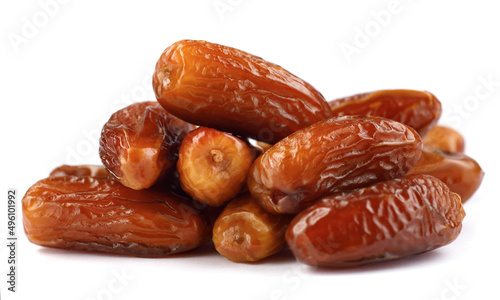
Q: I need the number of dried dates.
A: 11